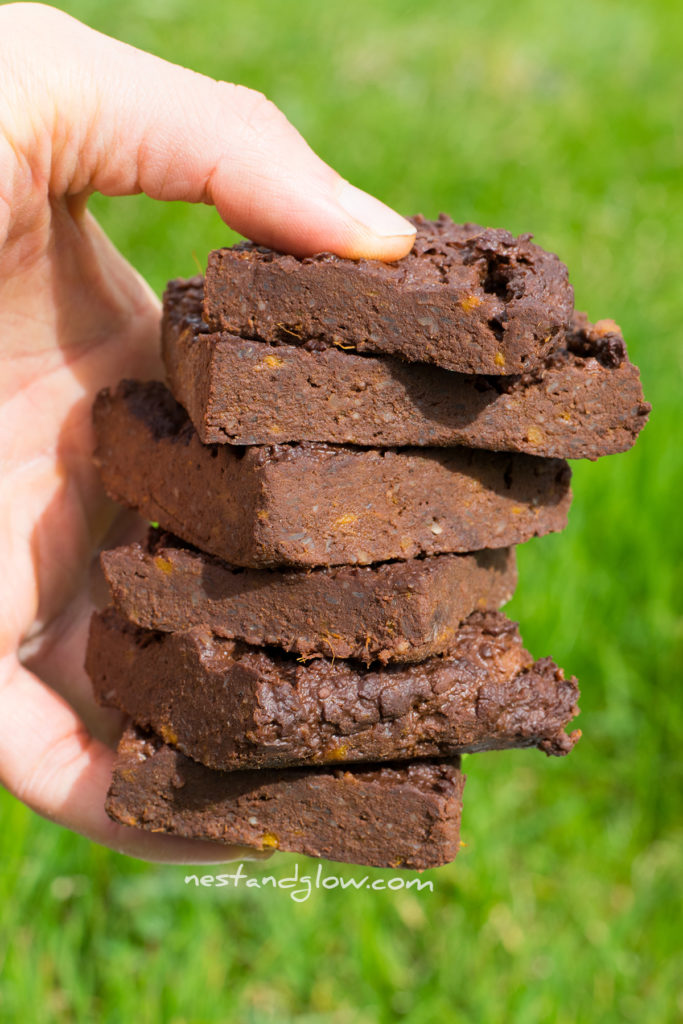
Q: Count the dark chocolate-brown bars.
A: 6